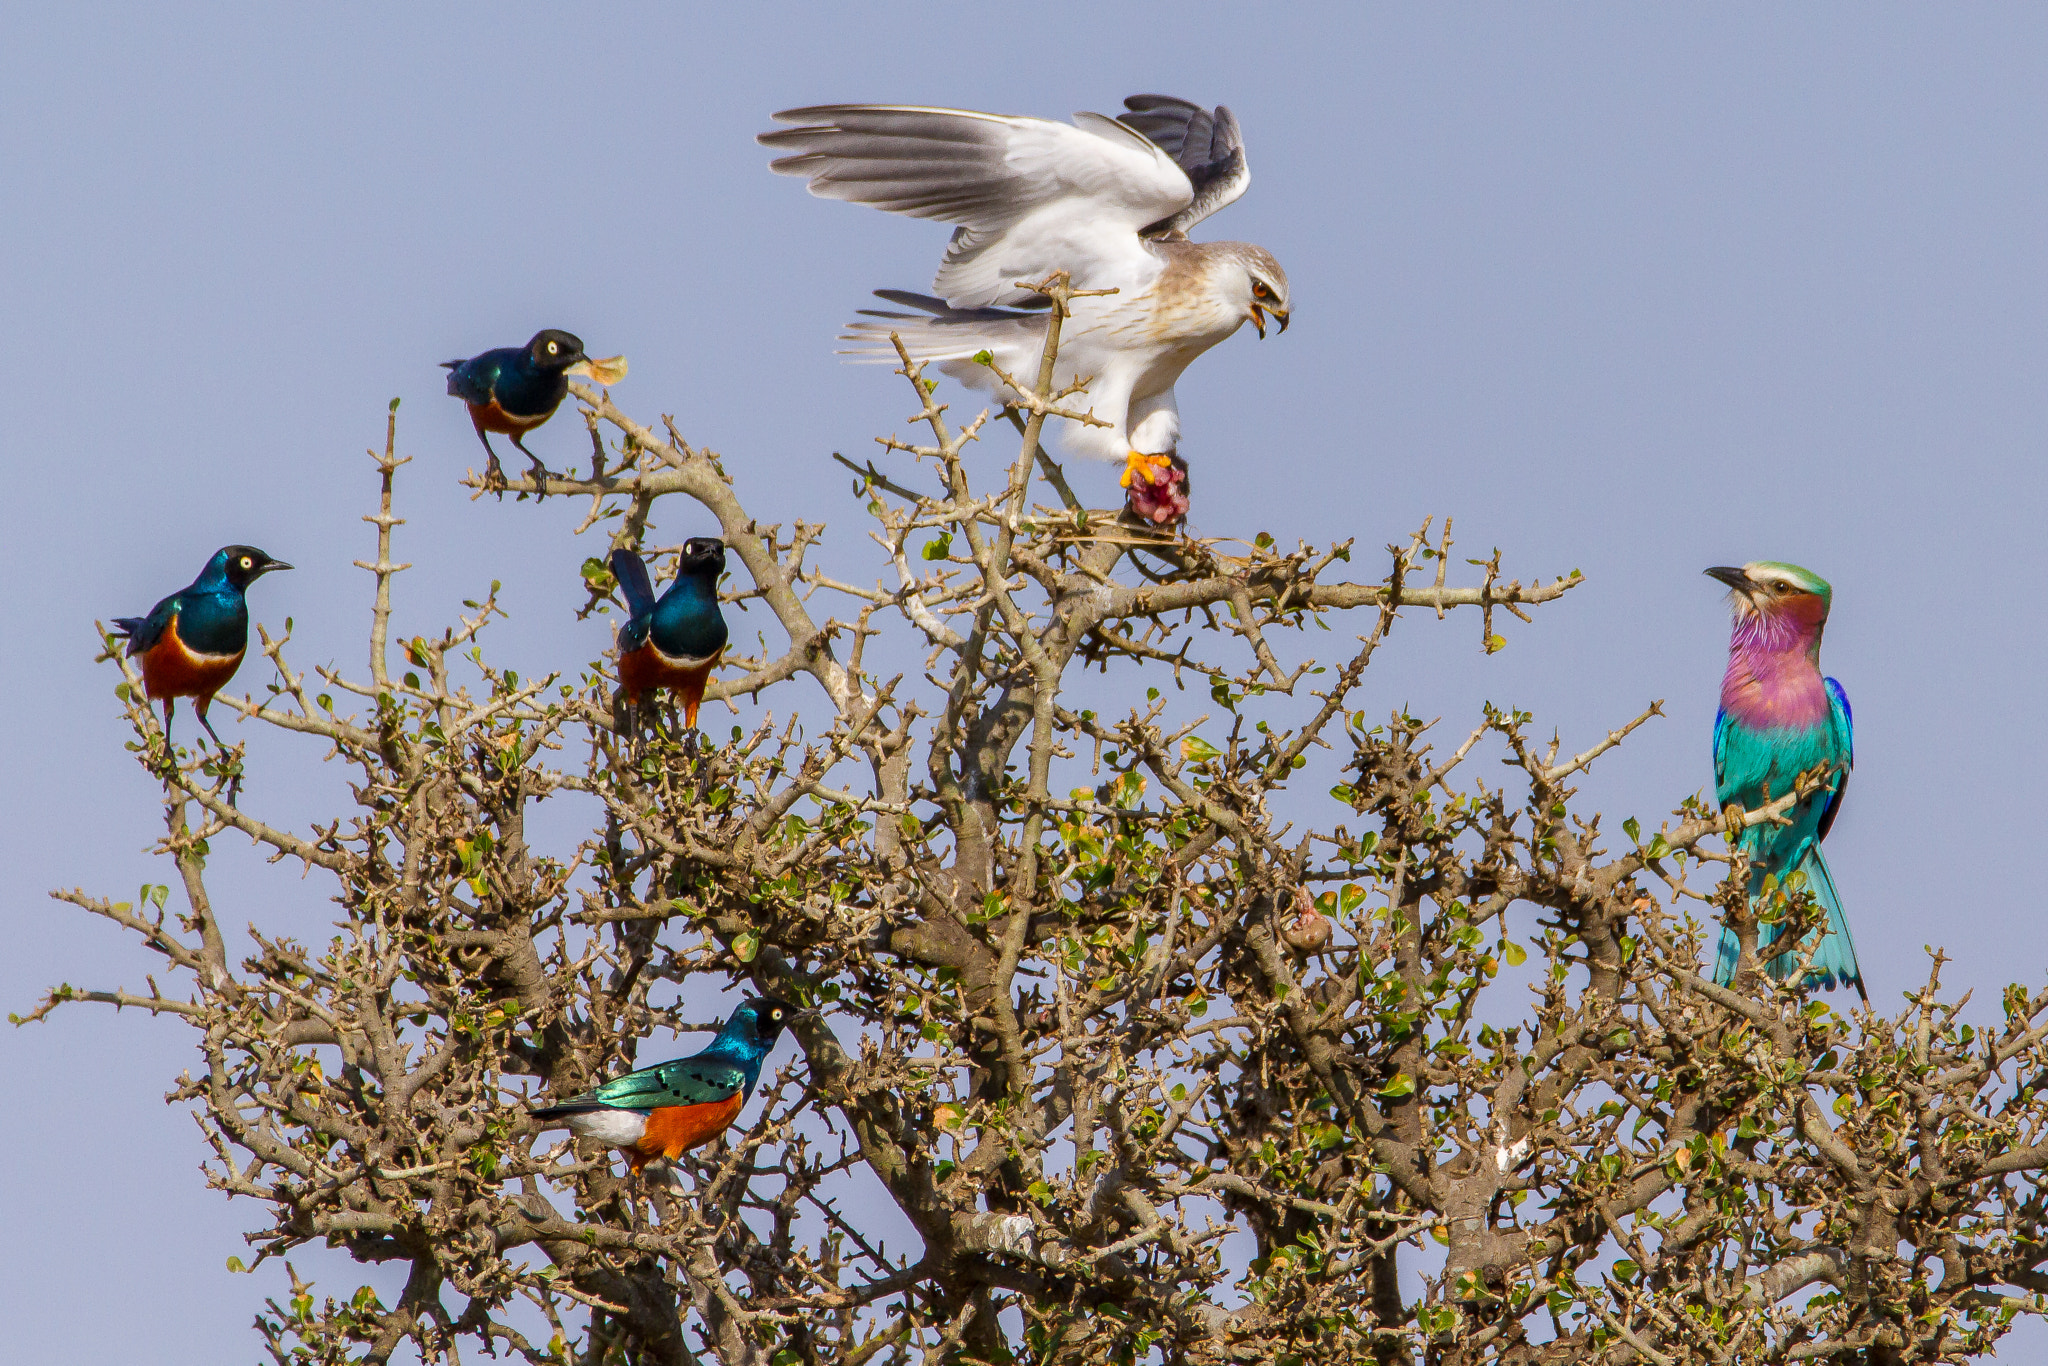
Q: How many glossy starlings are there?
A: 4